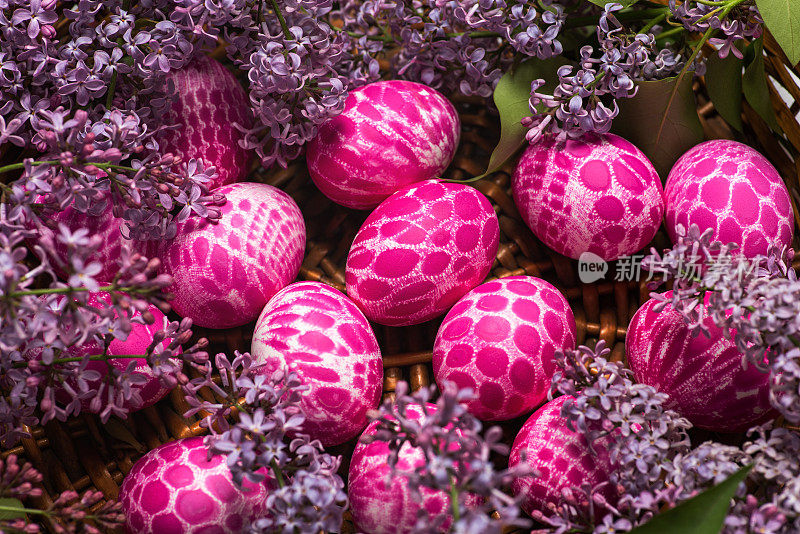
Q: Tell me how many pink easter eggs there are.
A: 14